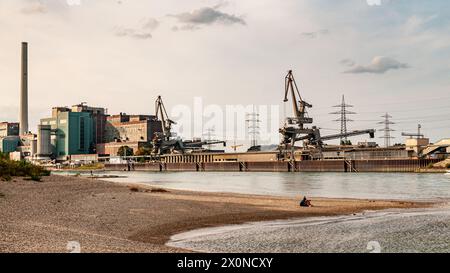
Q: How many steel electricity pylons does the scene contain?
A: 4